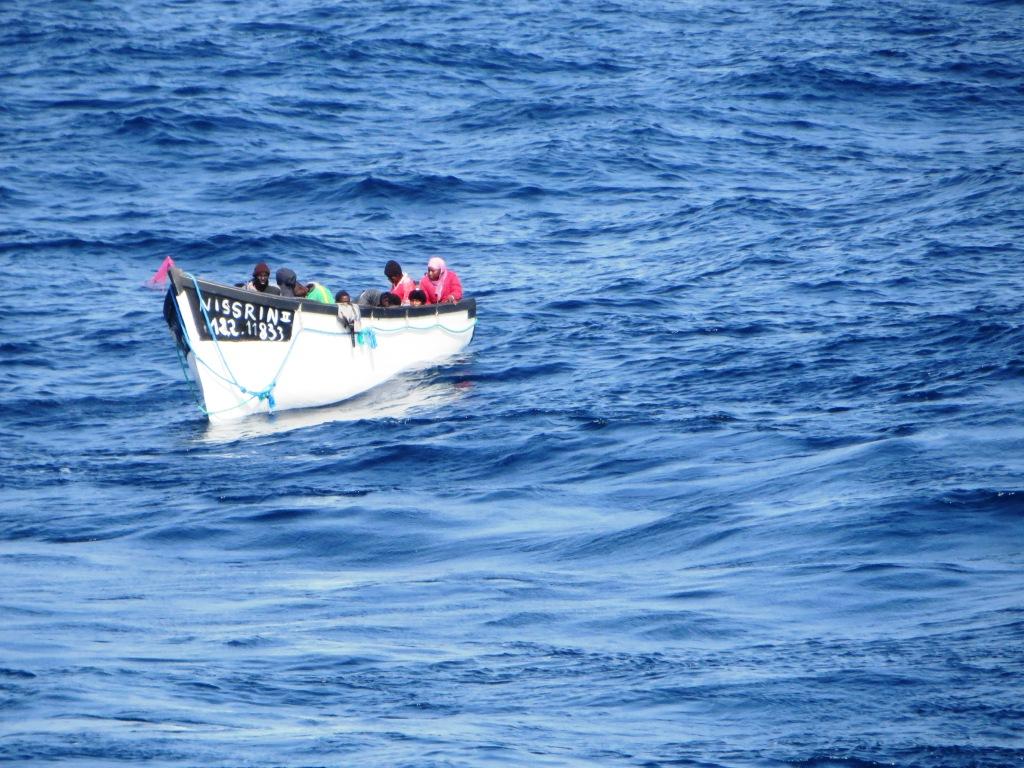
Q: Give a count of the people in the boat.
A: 8